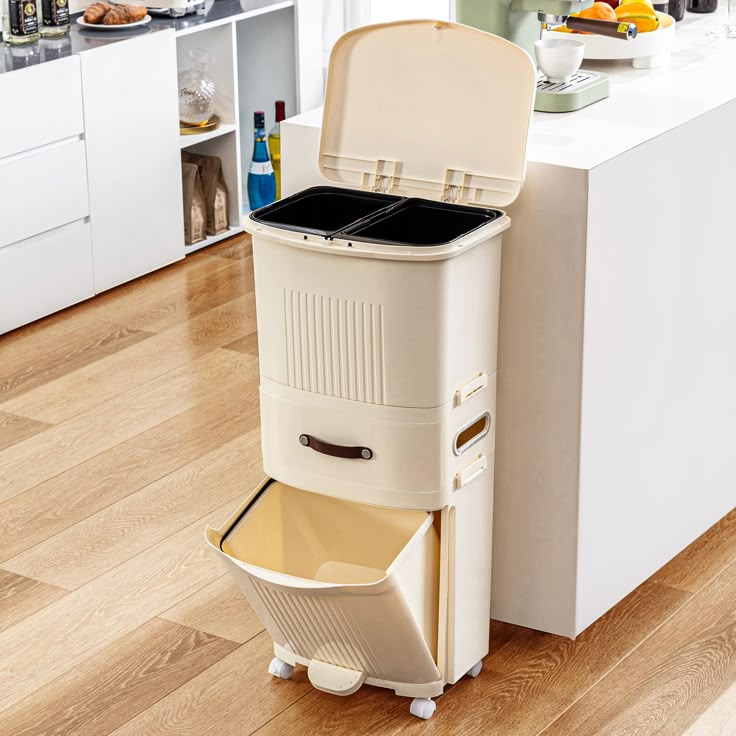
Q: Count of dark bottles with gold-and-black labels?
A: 2